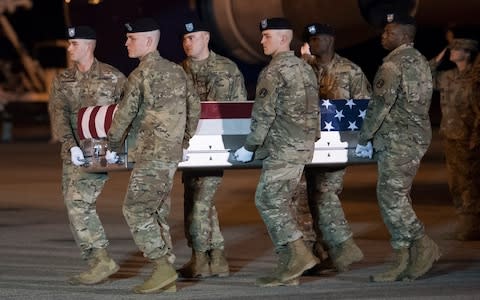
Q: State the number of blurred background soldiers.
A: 1